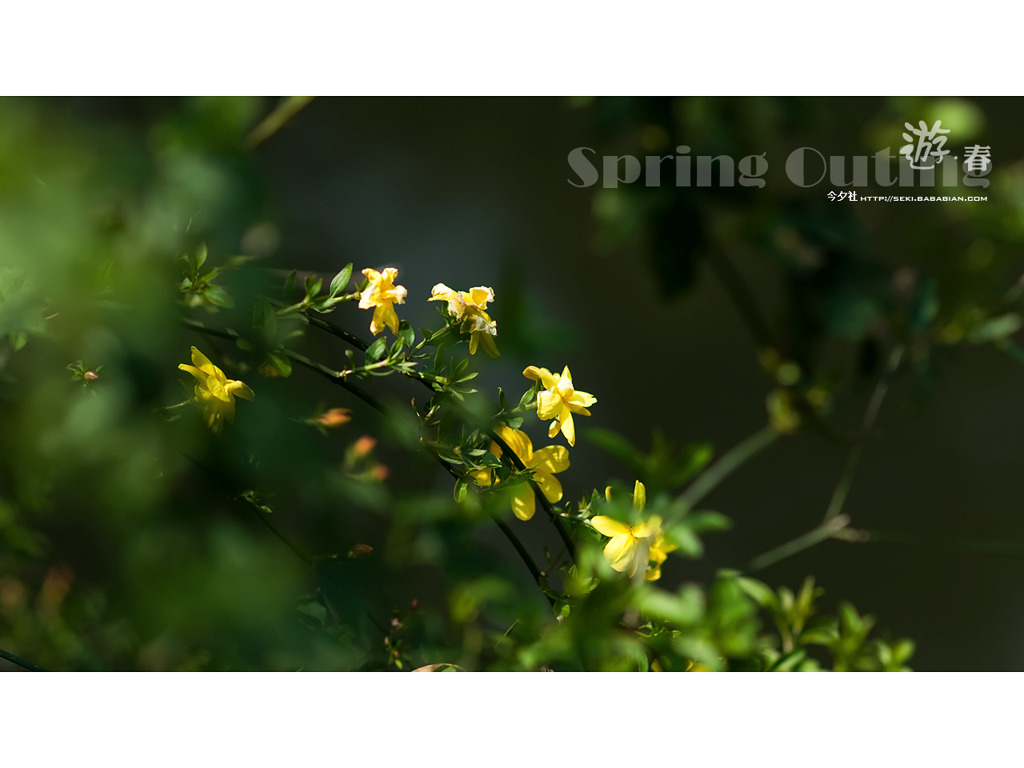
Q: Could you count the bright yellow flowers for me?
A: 6